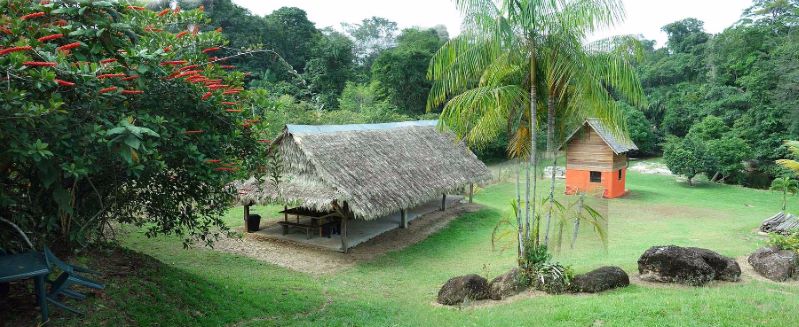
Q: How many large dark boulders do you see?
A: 5